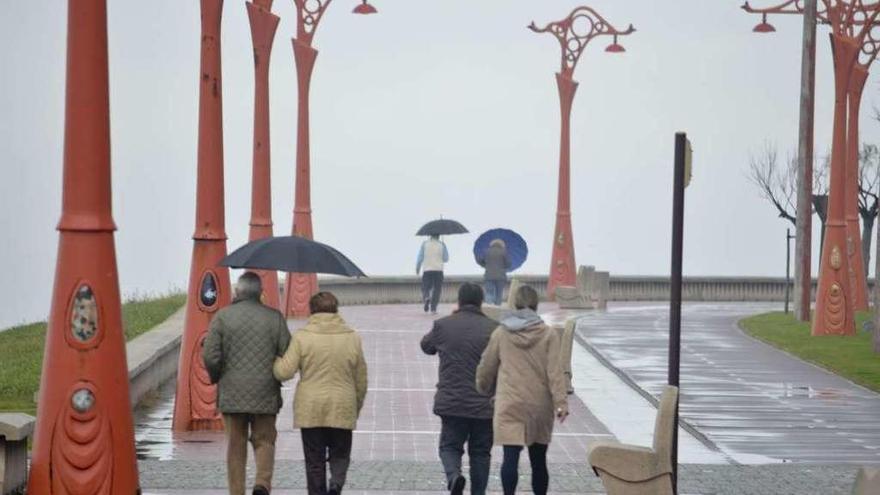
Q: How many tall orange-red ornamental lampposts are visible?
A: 7